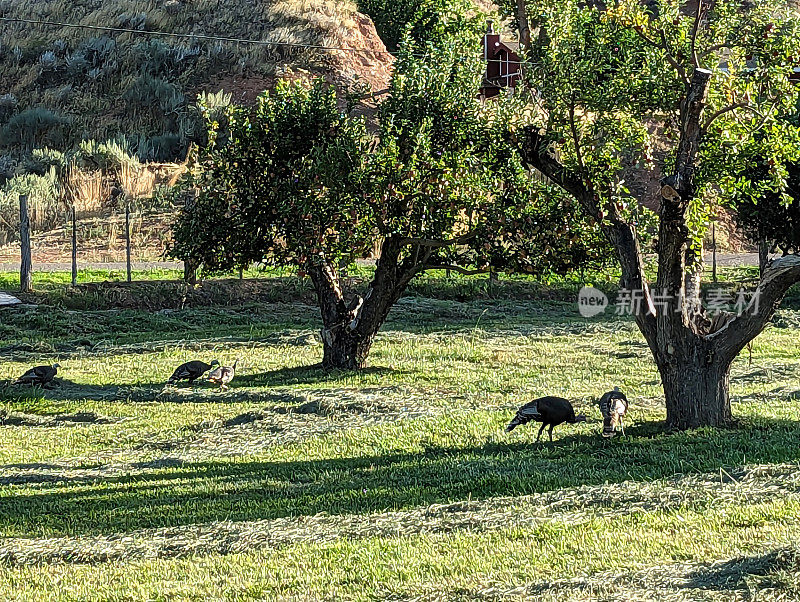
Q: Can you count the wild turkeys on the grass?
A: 5